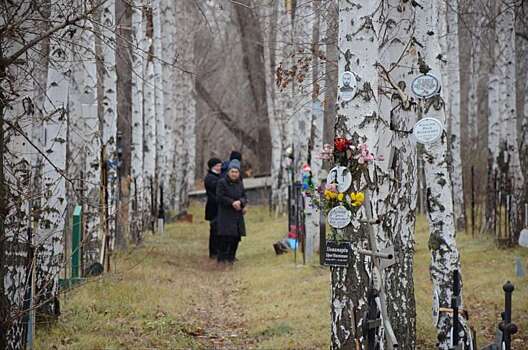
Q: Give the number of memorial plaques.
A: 6